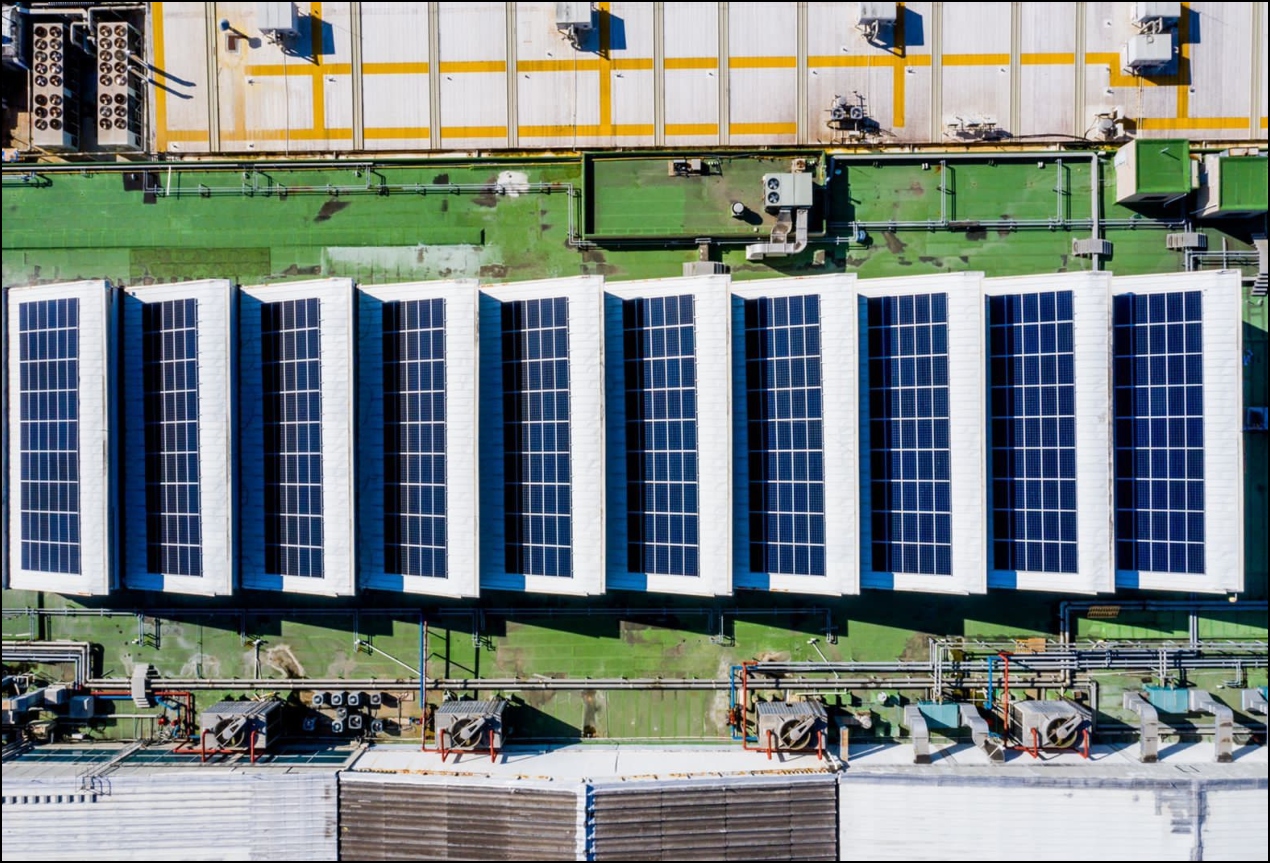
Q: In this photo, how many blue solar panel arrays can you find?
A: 10